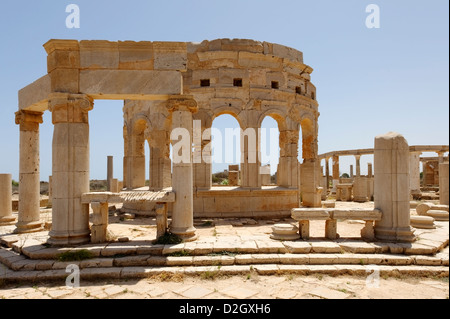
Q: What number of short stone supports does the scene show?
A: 5